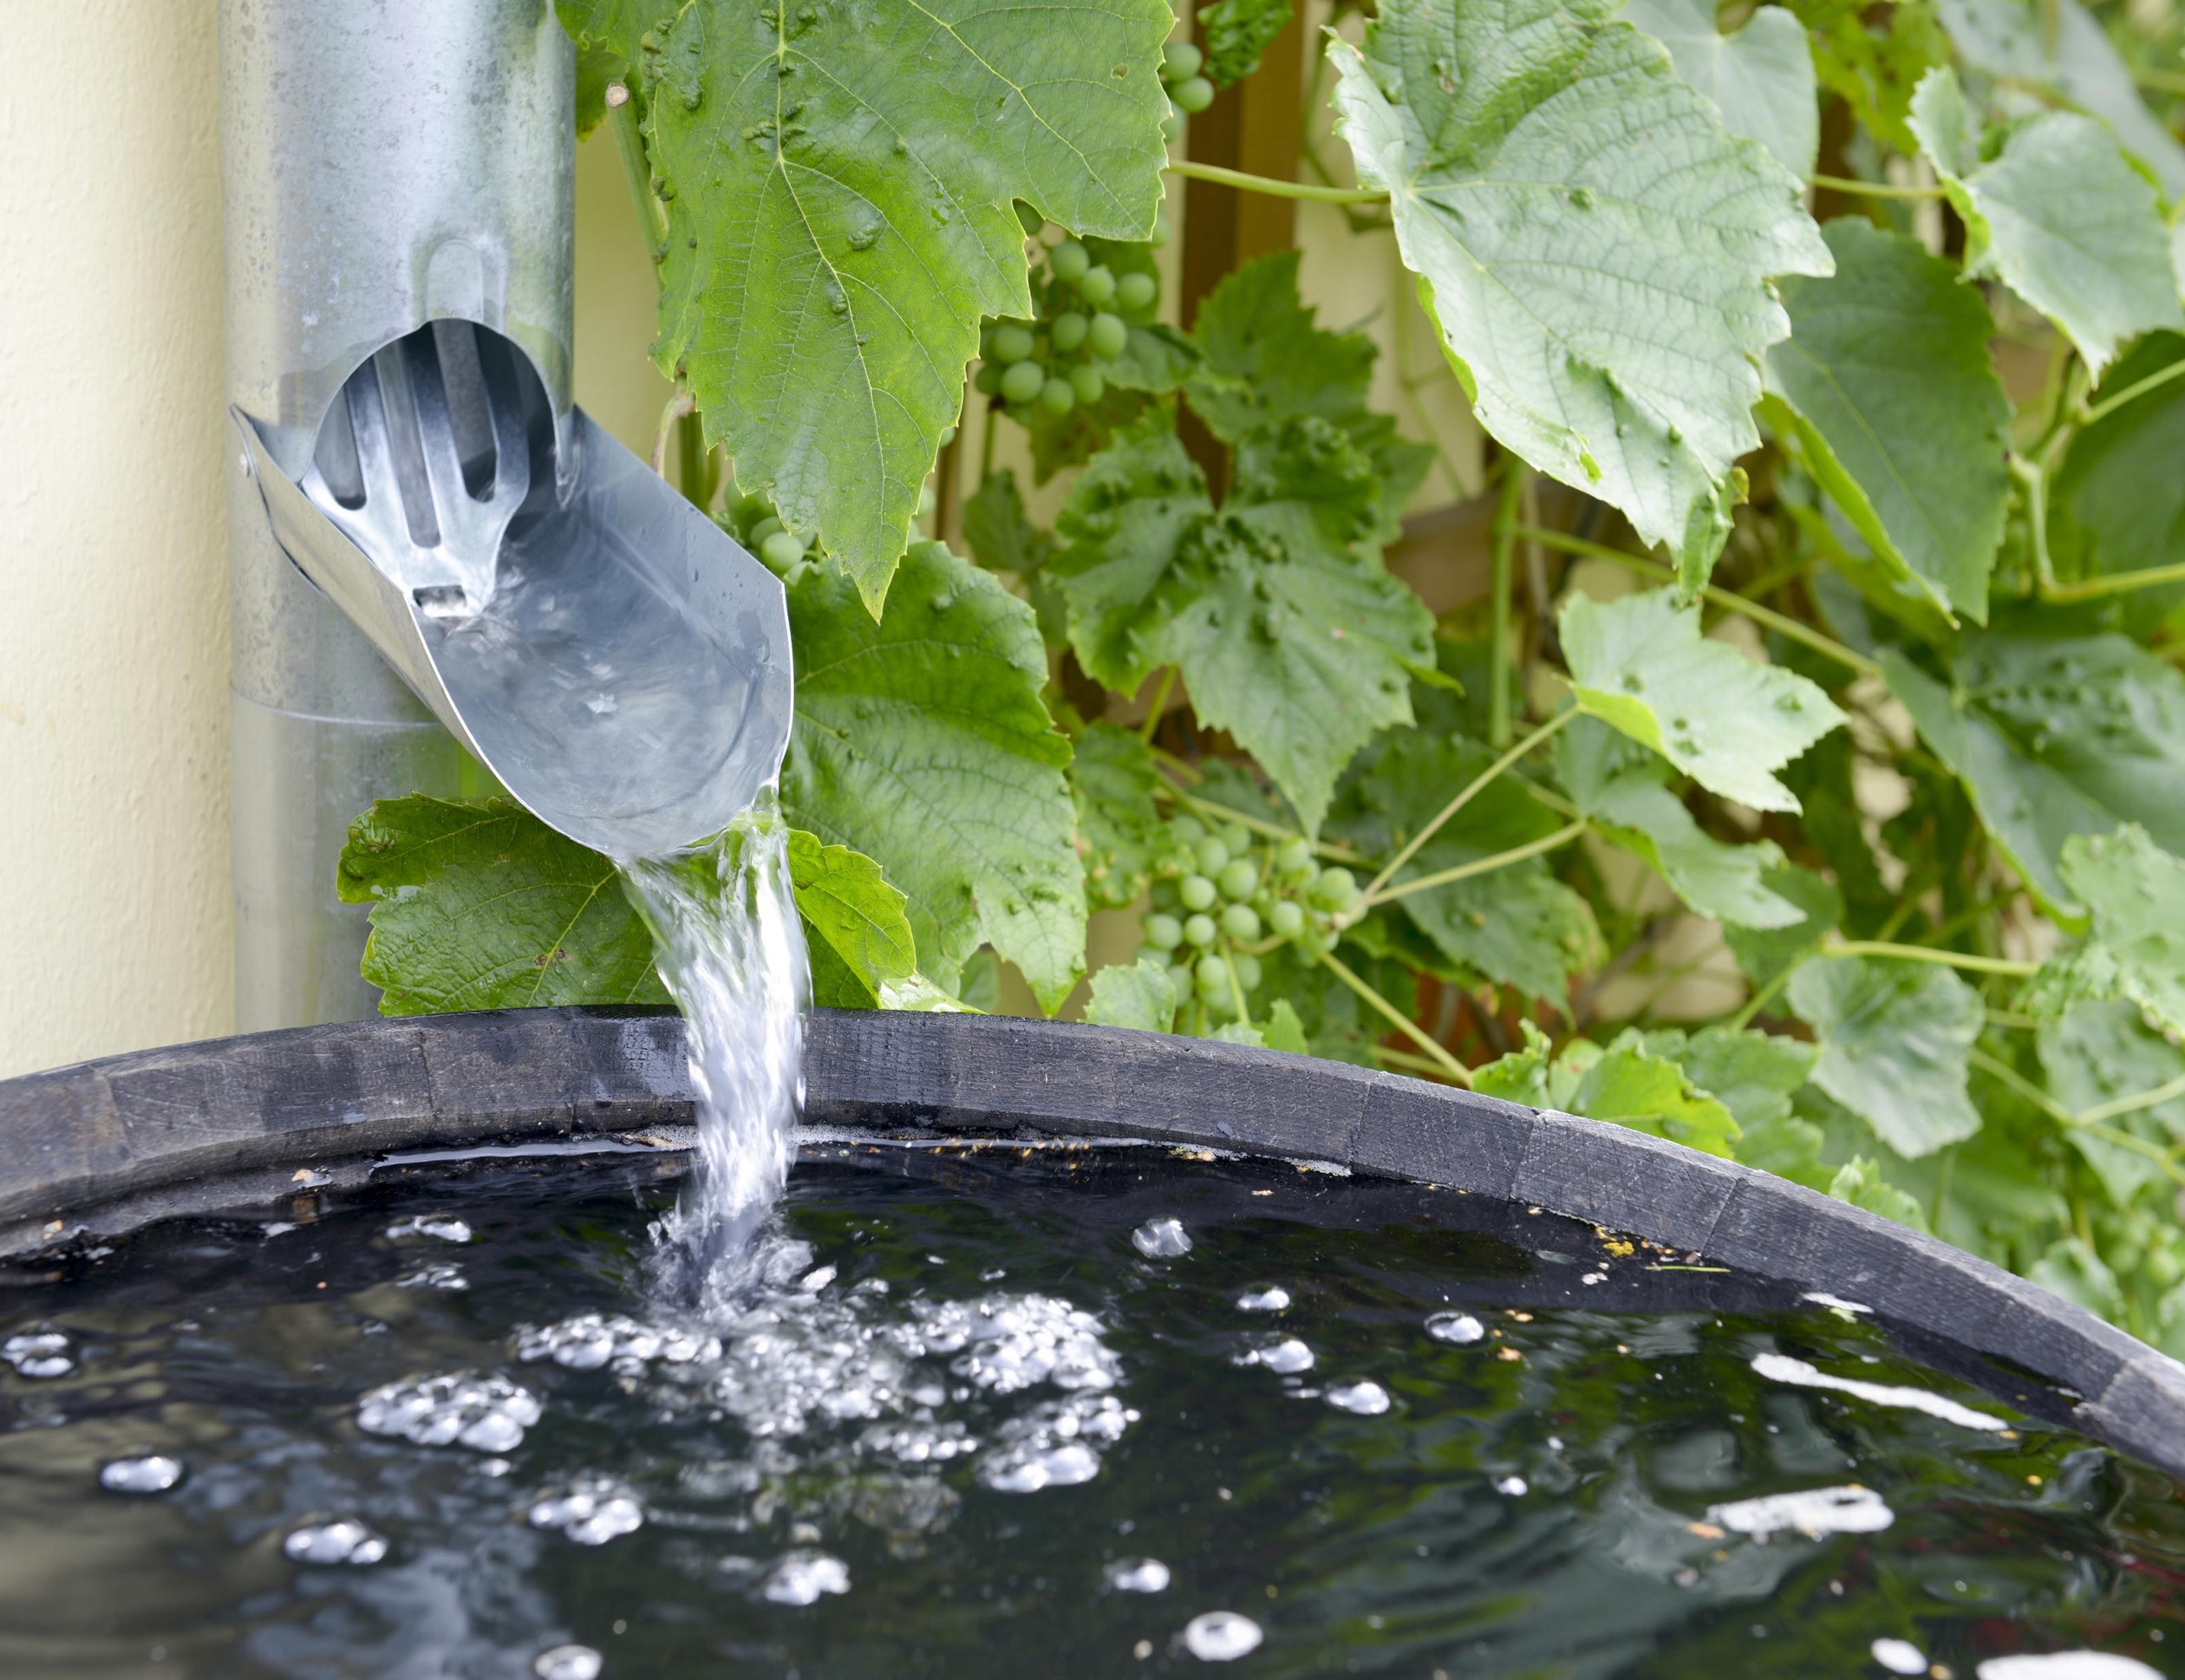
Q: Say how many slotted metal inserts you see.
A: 1